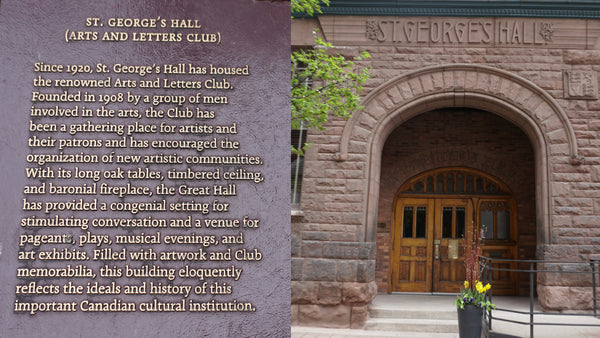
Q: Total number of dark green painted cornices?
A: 1